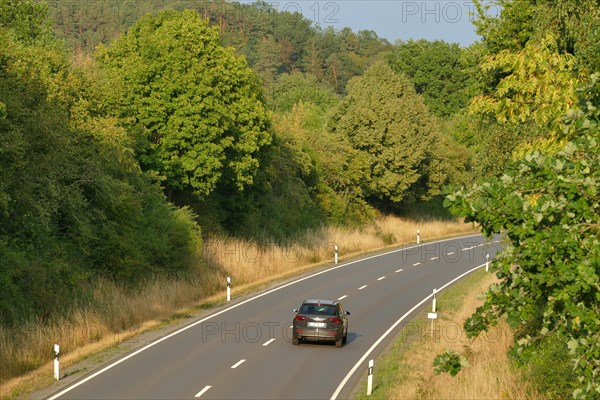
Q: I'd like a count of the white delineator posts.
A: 7